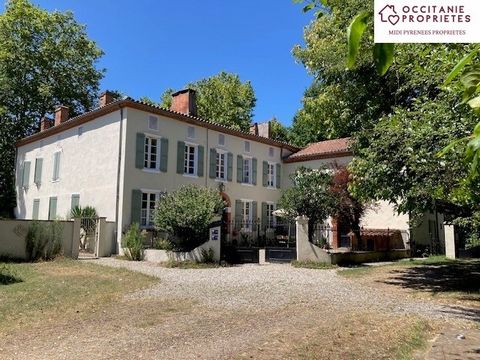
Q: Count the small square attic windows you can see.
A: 5